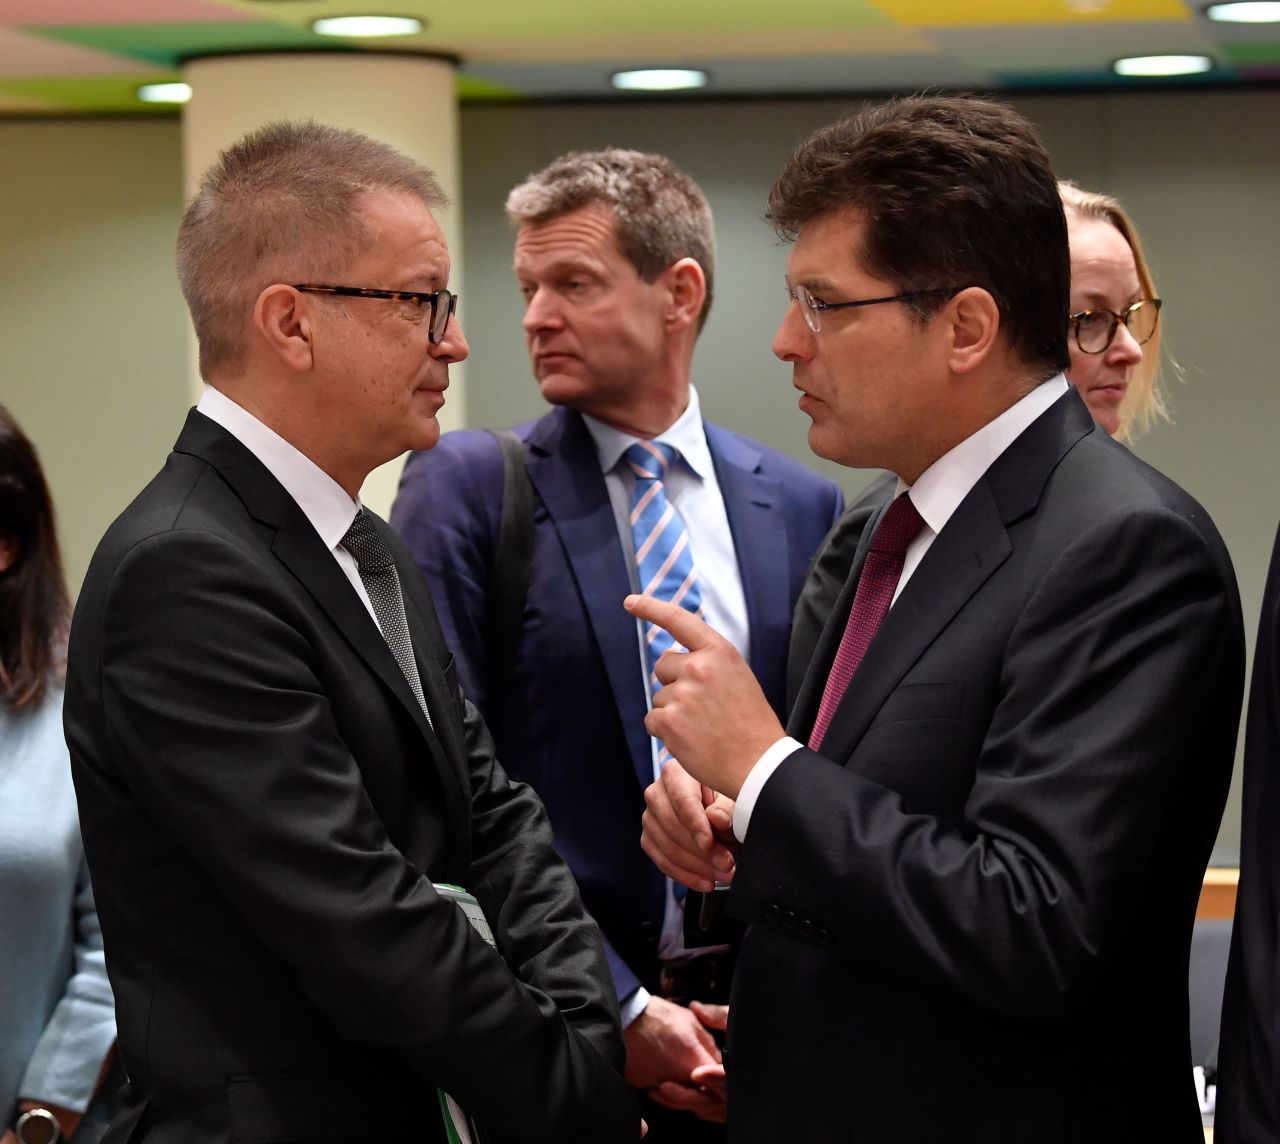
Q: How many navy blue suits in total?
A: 1